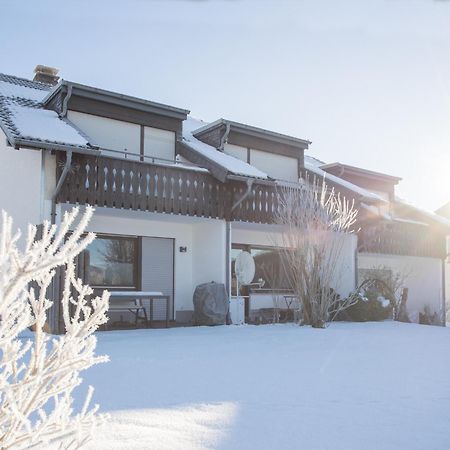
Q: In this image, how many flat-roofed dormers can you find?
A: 3